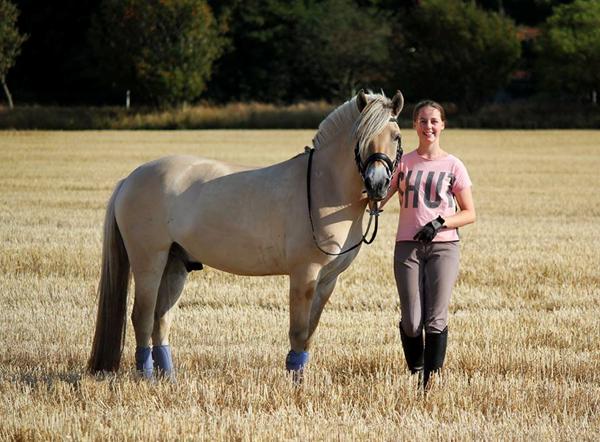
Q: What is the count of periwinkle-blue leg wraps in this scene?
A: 3